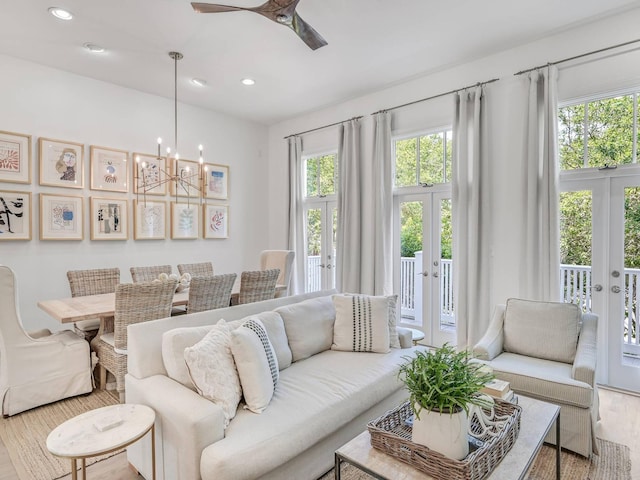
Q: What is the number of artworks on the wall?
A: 12